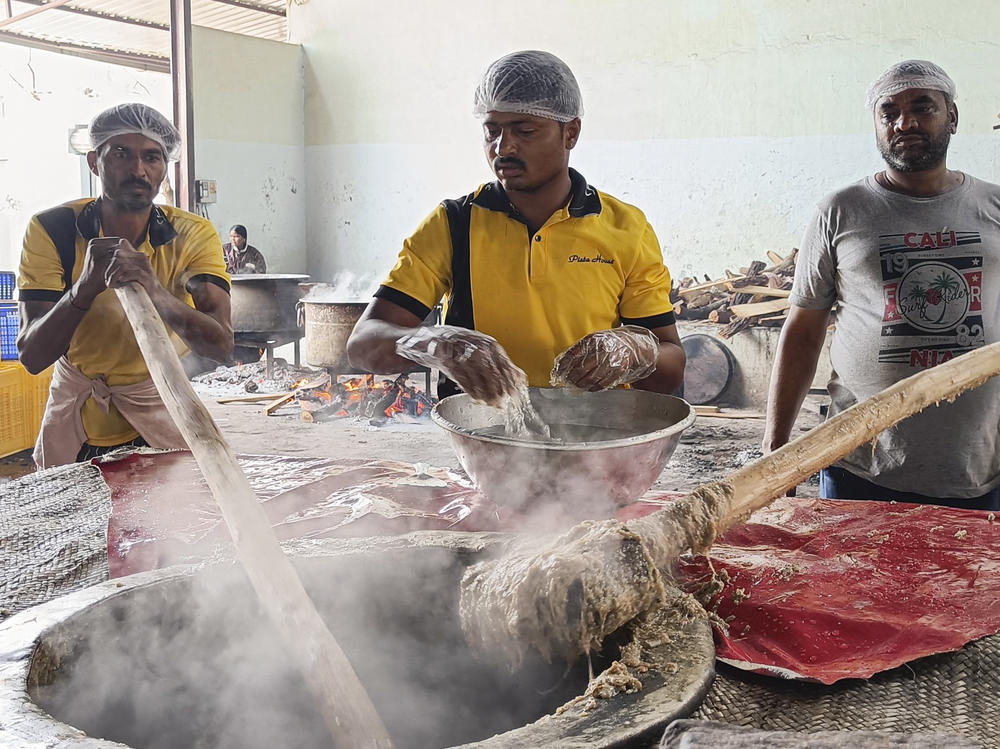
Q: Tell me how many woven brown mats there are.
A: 2